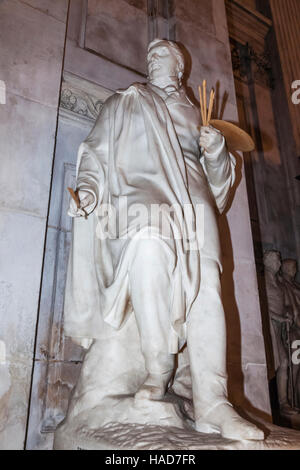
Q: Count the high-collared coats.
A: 1